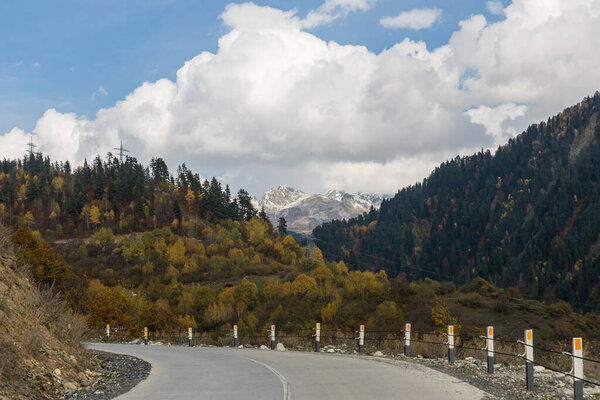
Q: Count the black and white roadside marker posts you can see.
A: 12